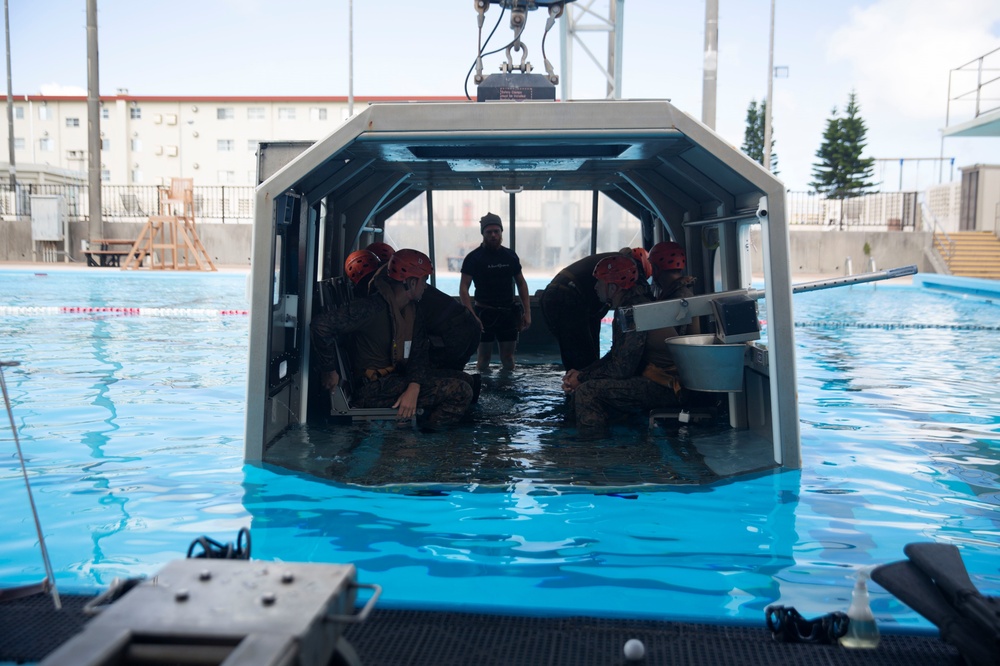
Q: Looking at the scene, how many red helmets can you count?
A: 6